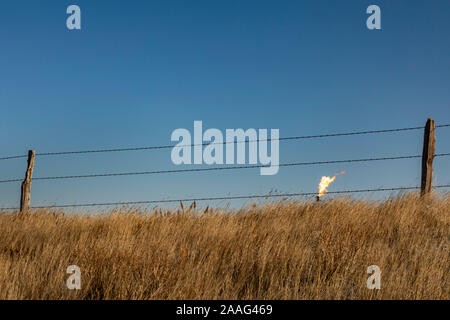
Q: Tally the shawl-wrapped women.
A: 0